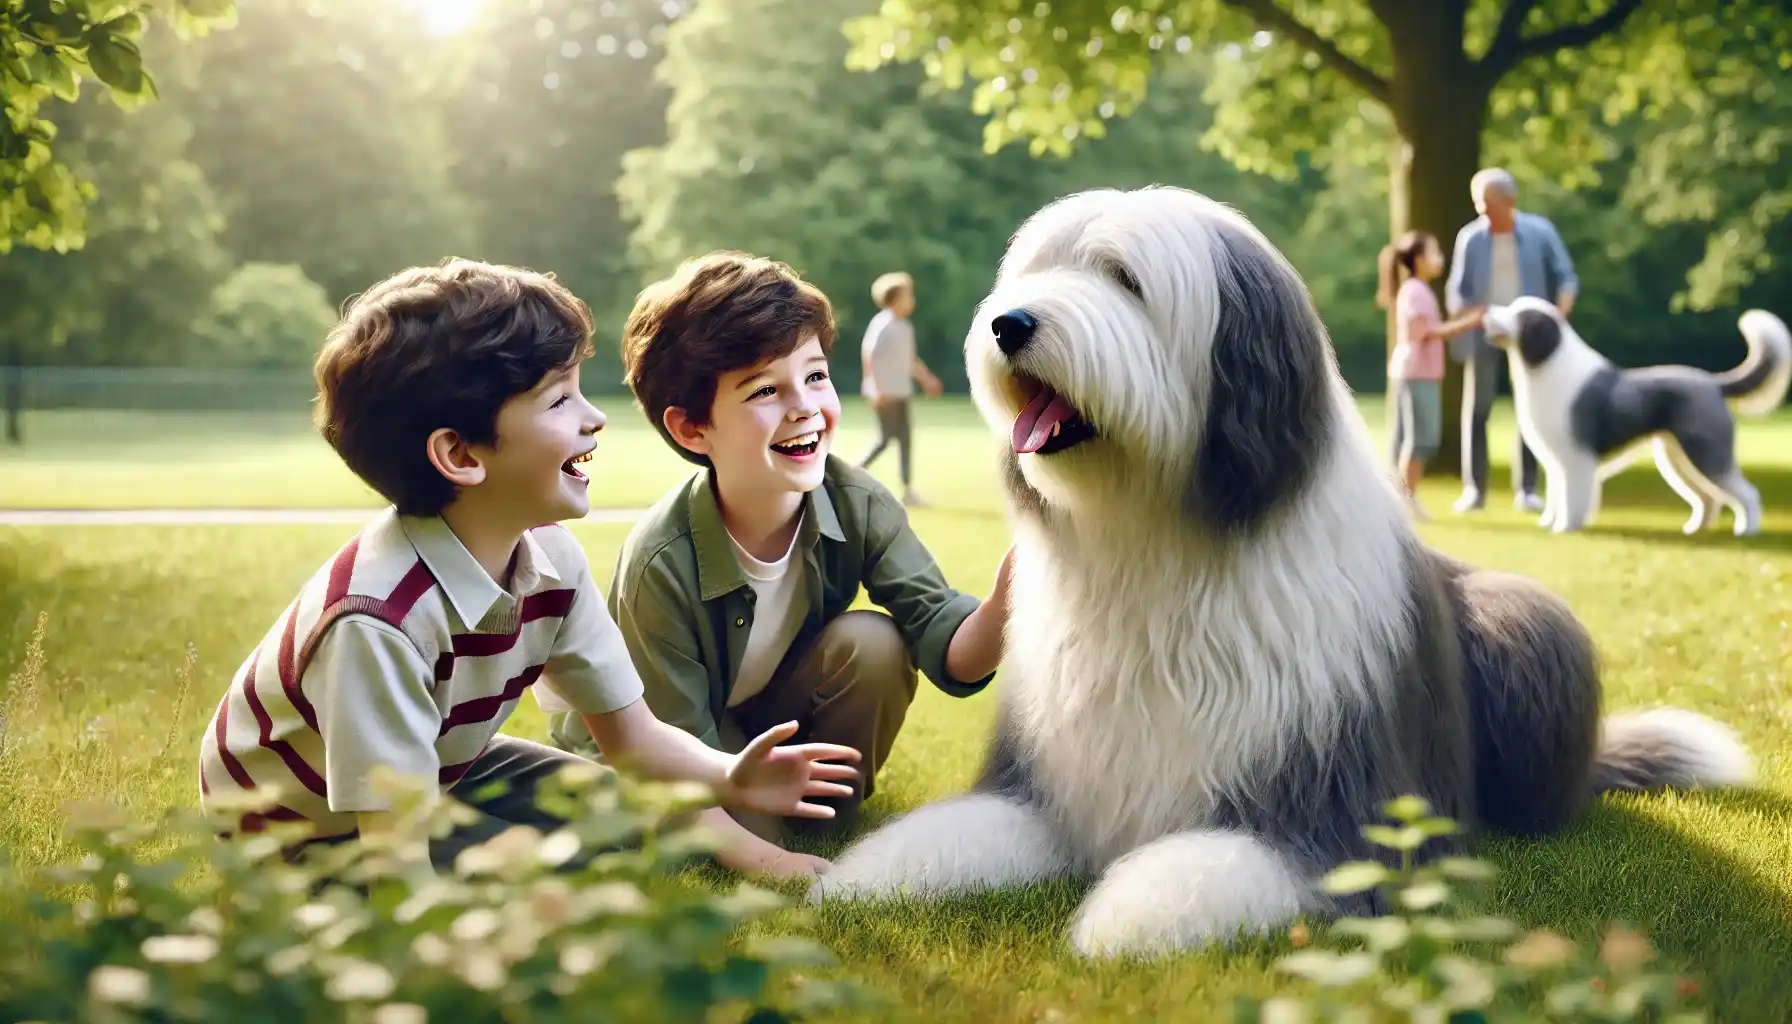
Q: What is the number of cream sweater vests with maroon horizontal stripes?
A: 1